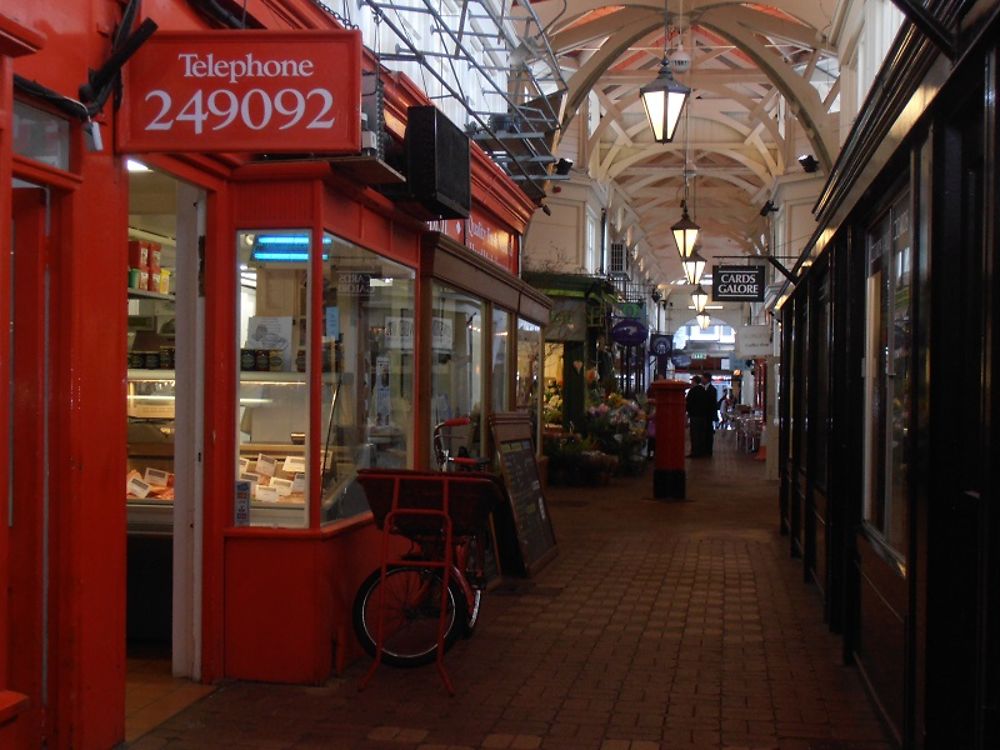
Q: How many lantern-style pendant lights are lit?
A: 5